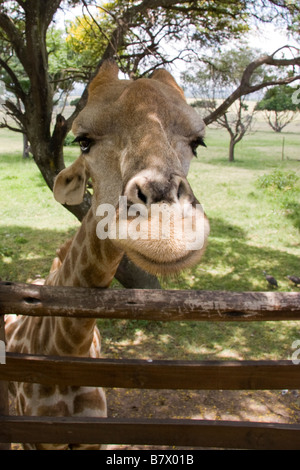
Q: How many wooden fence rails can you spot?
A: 3